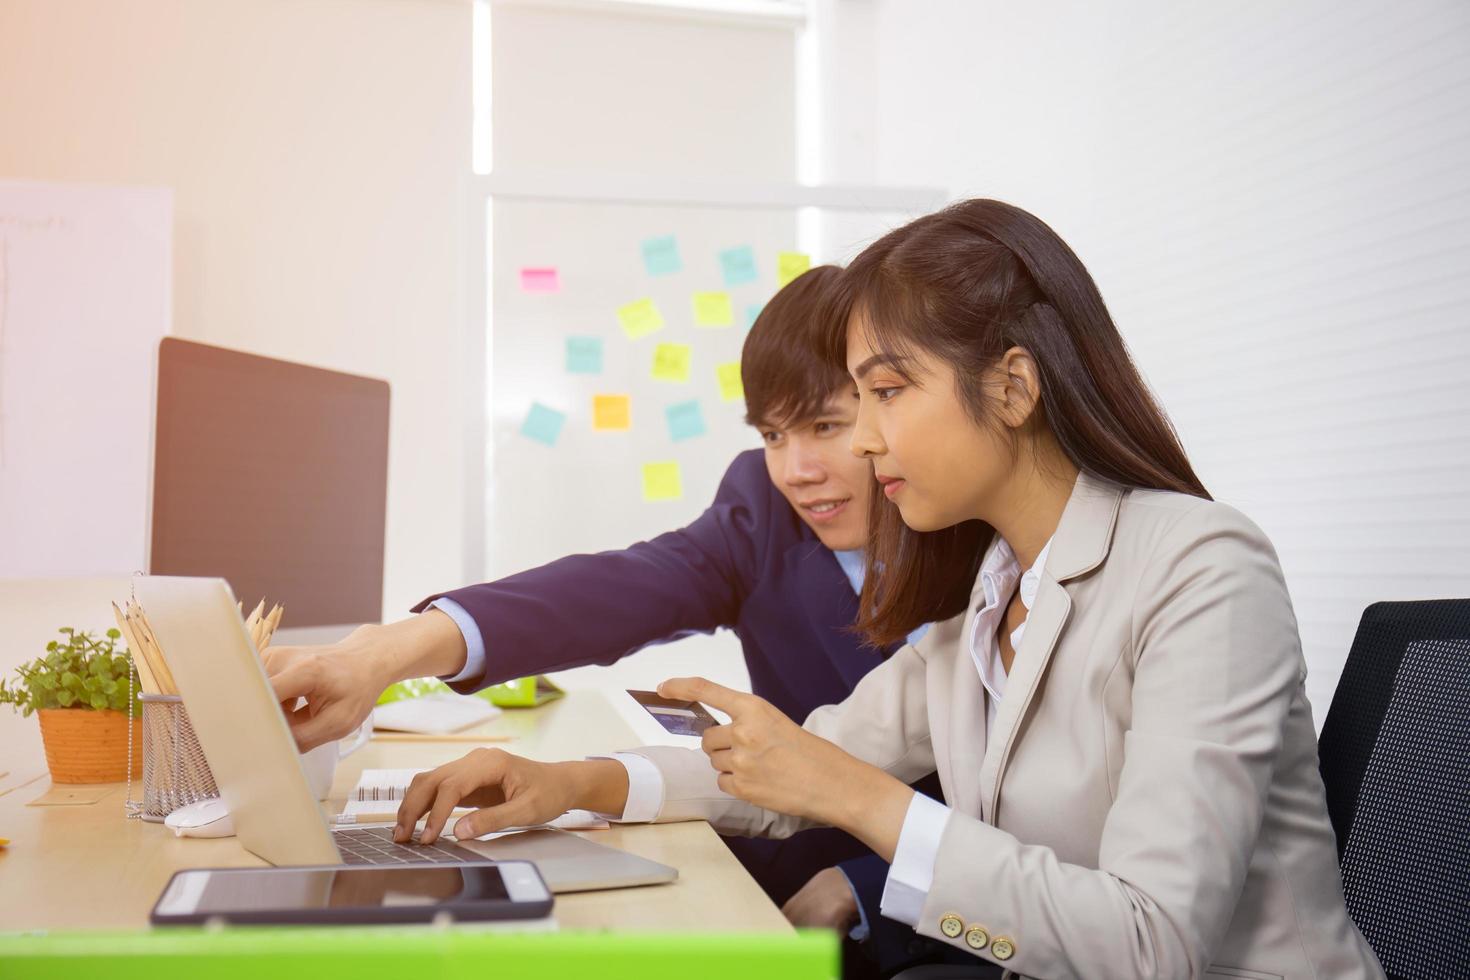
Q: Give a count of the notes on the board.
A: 14